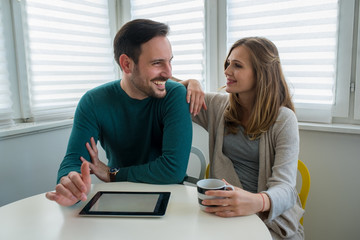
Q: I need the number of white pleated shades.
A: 4